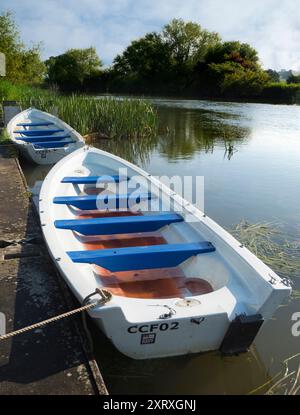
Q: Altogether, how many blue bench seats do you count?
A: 8